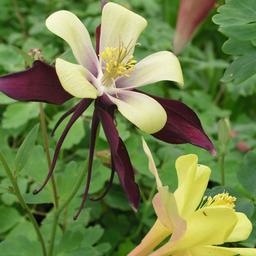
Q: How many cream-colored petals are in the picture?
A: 5